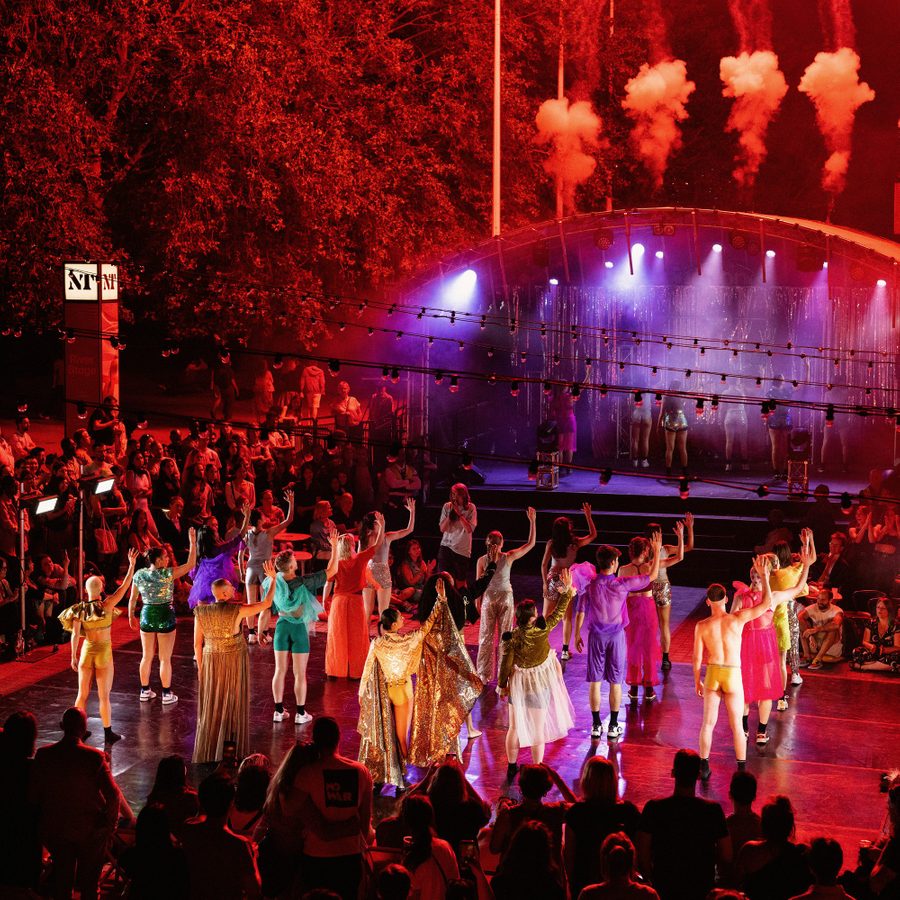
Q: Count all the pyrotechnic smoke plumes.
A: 4